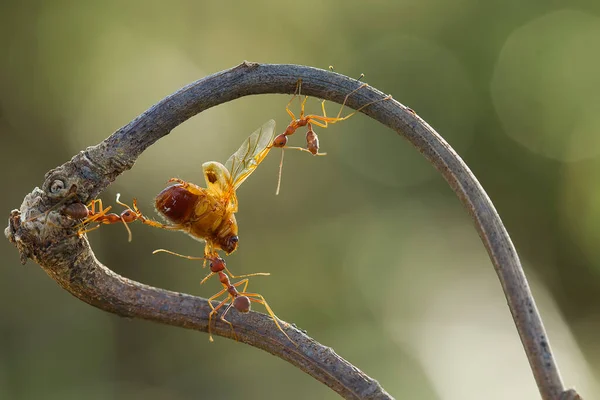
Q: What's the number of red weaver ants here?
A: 3